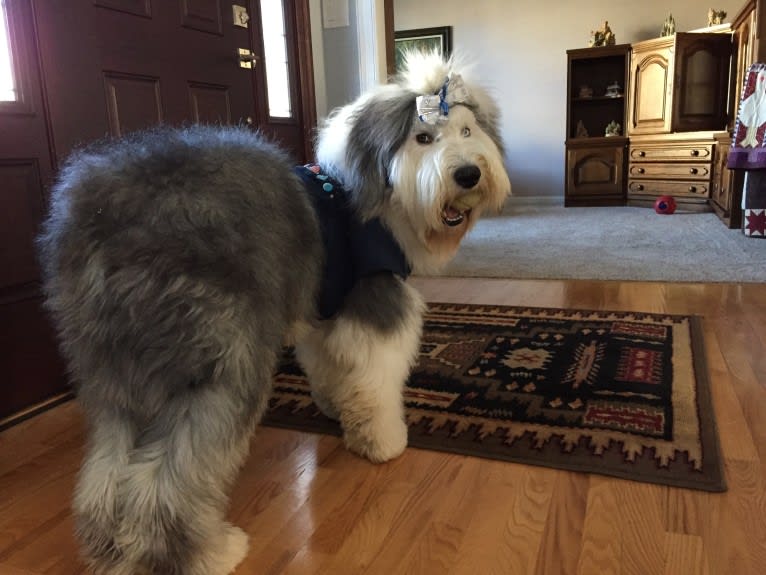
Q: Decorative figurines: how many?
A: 7